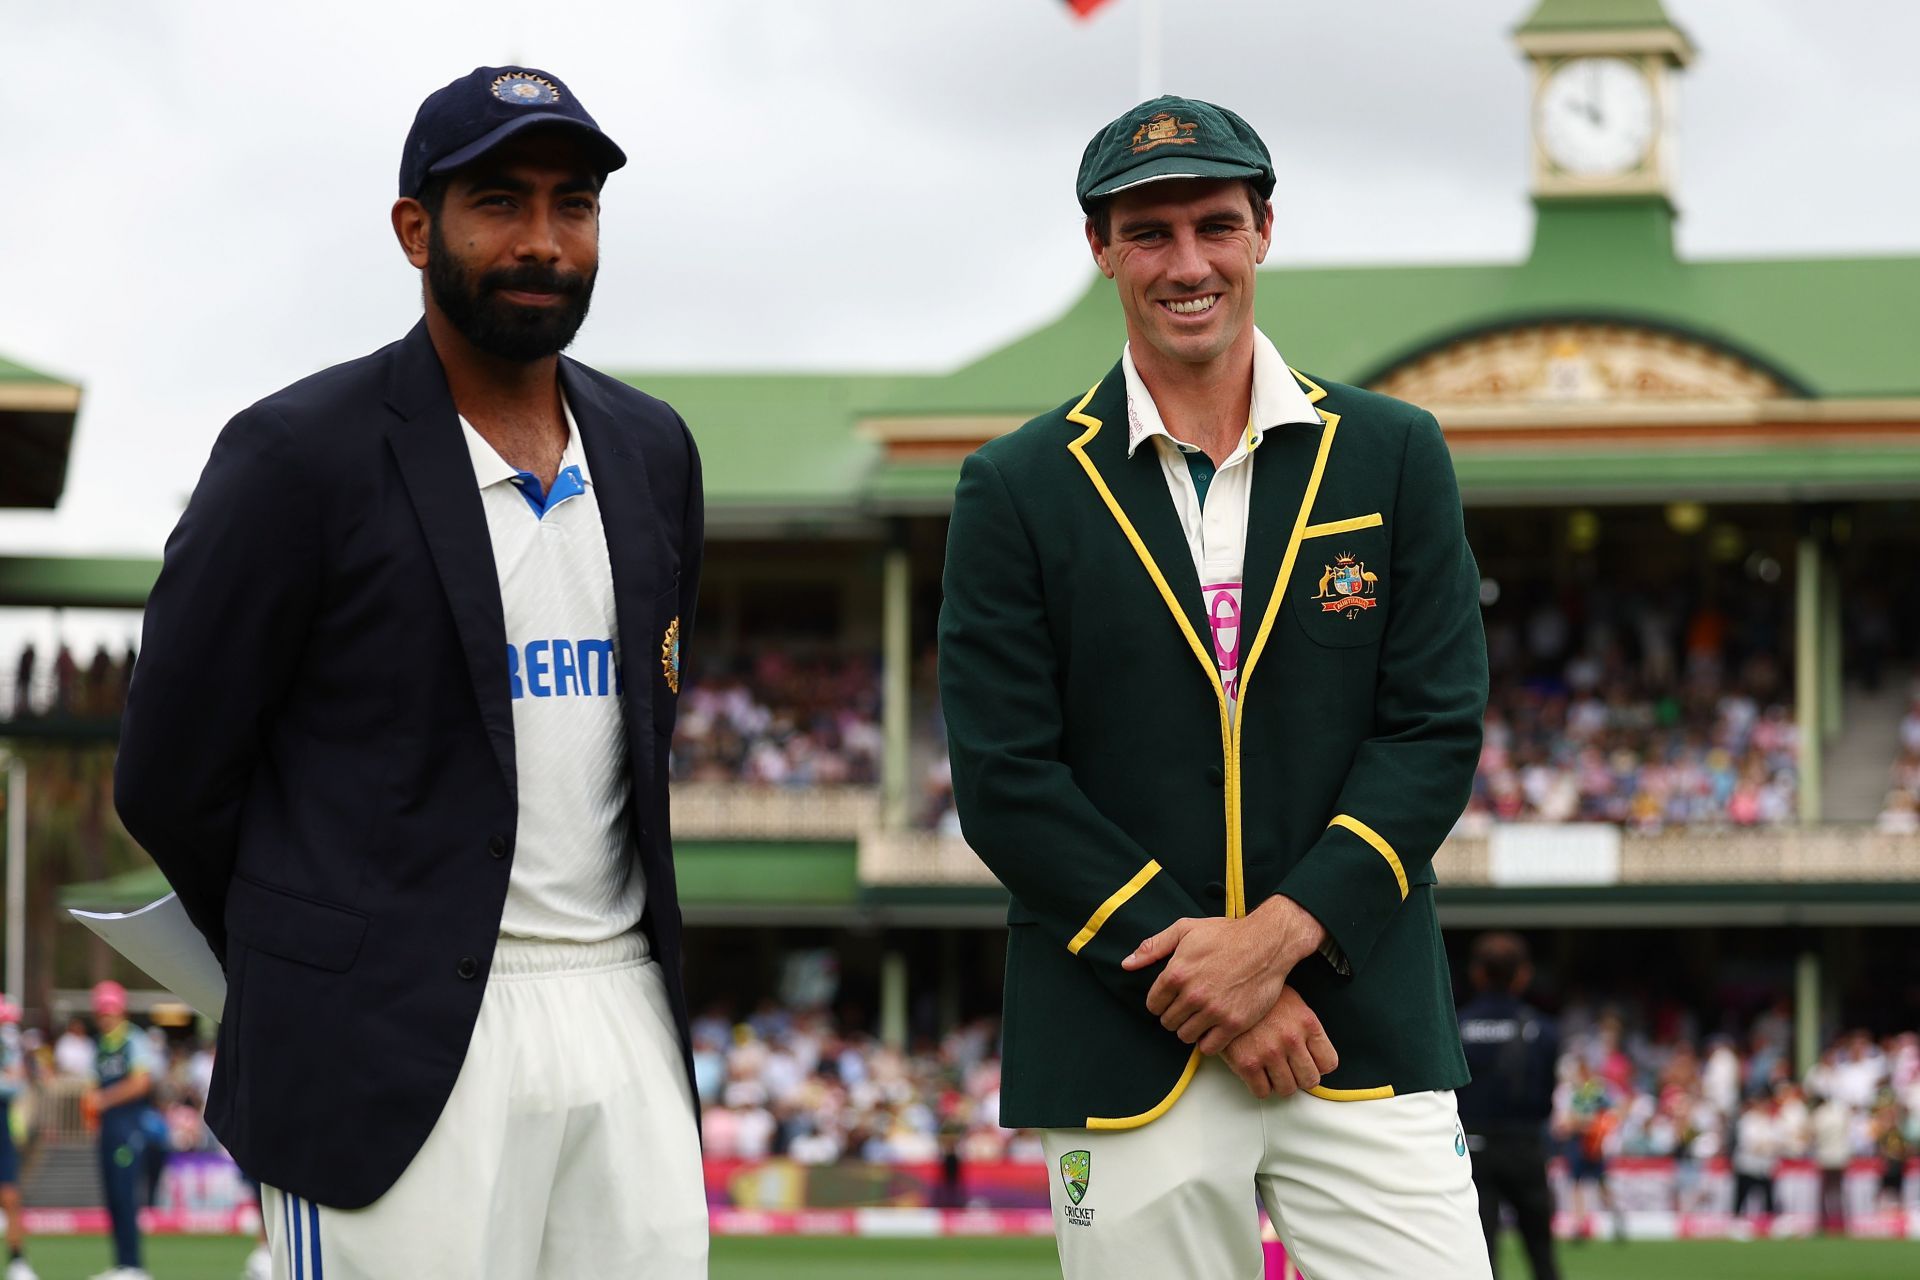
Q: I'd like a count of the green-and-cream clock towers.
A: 1